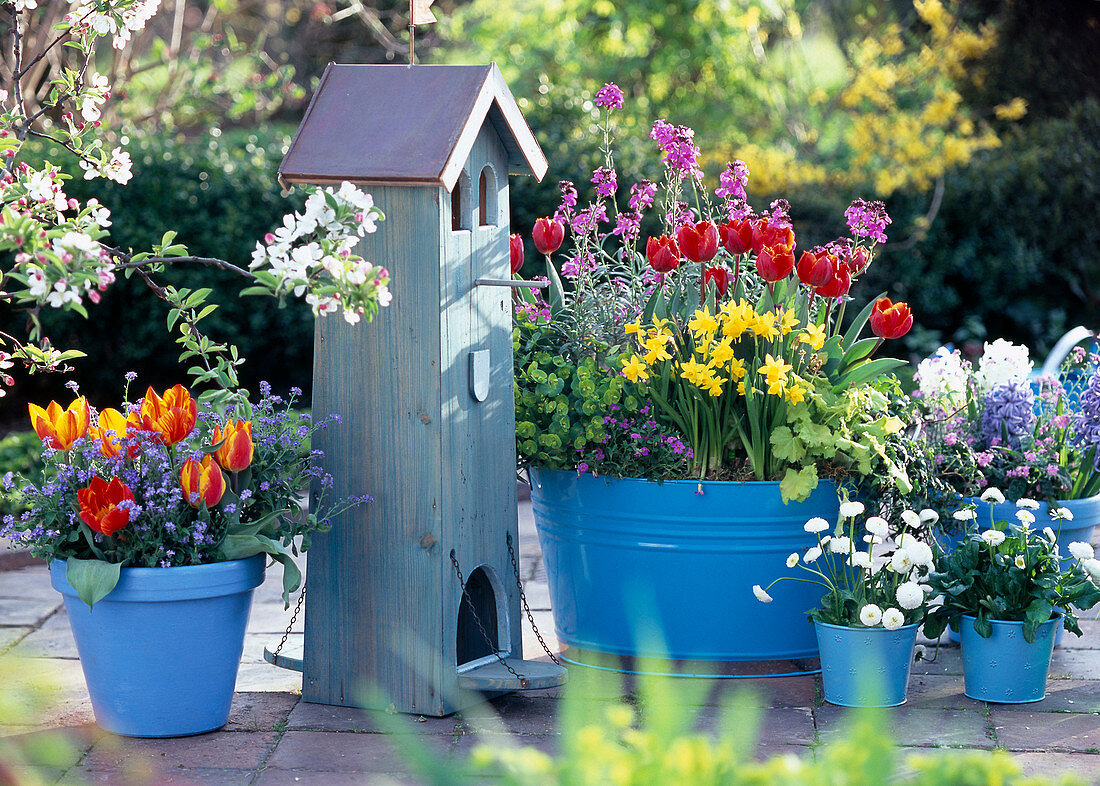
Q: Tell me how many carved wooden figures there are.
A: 0